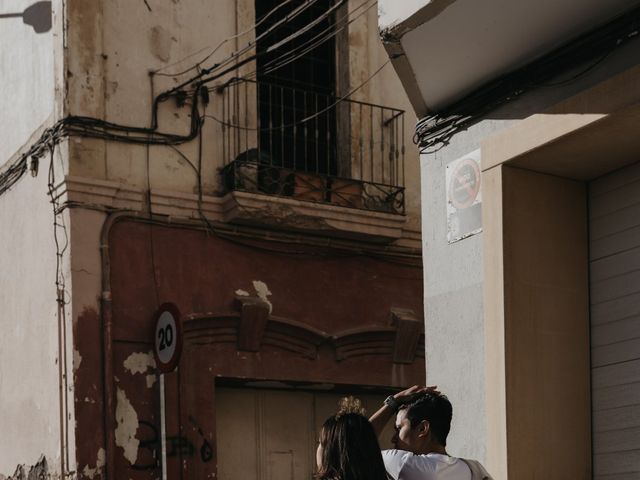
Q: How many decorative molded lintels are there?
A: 2